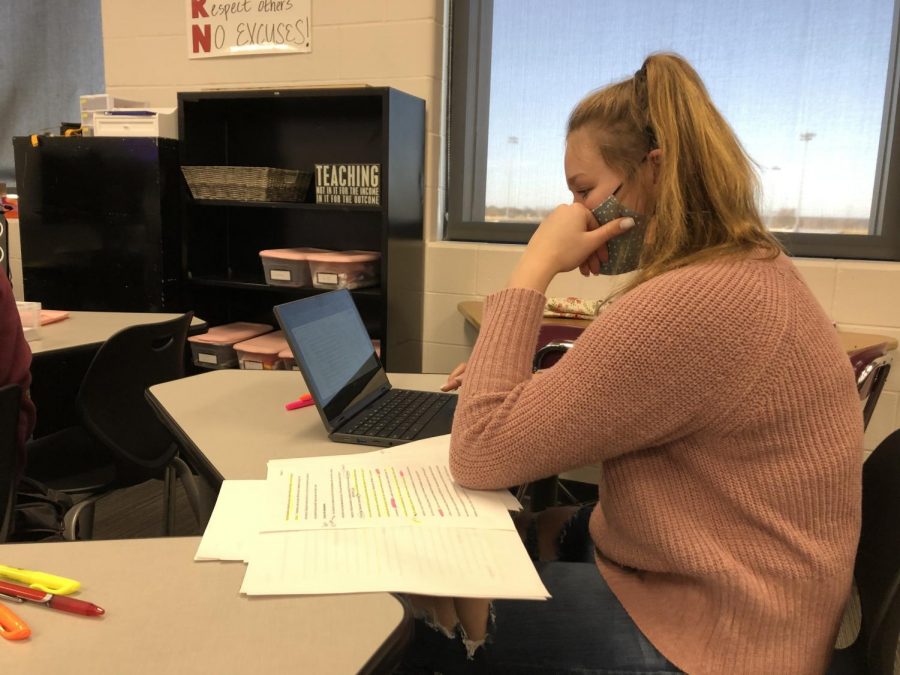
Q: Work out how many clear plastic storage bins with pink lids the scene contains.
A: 5